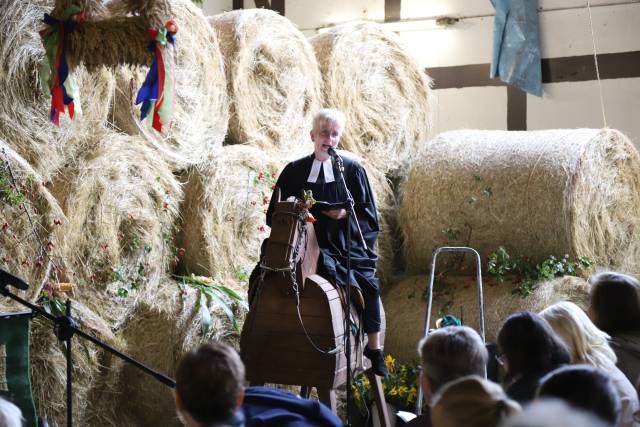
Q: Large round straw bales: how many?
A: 12